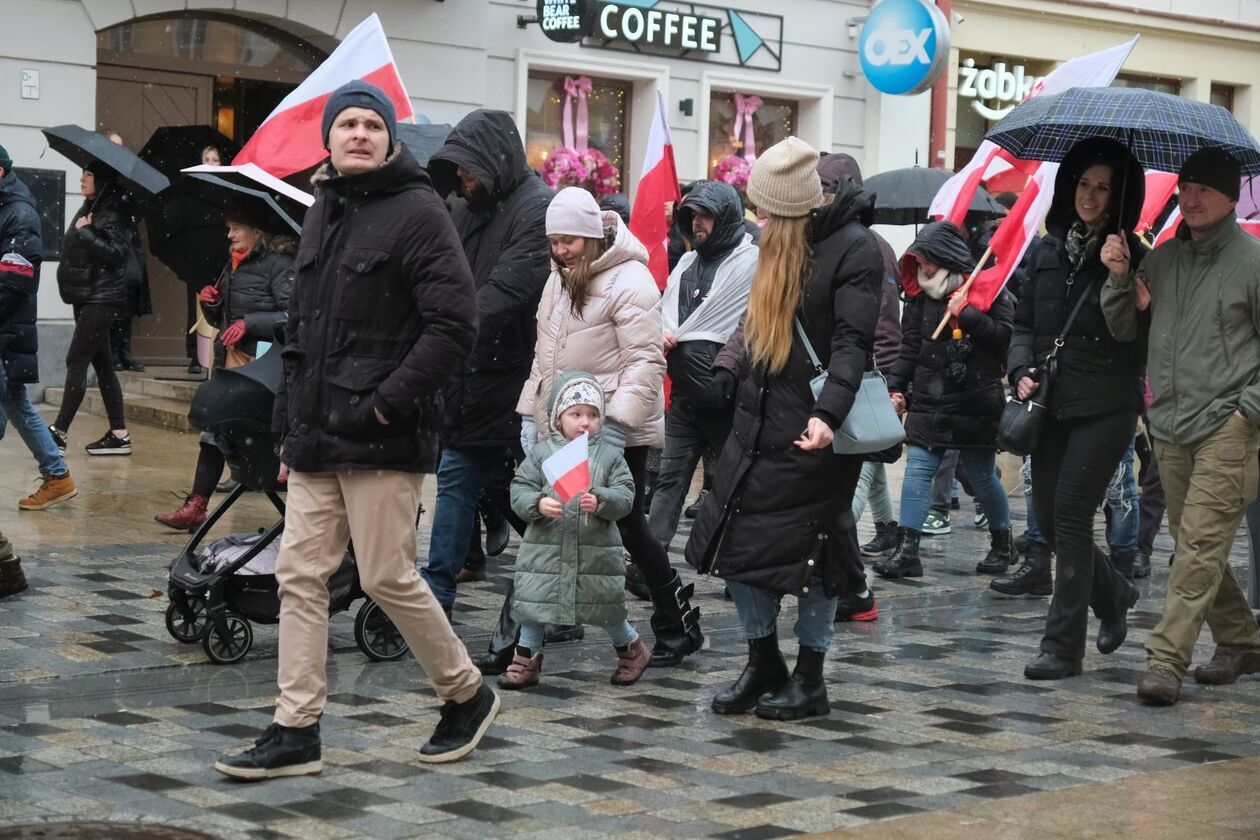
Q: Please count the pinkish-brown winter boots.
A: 2